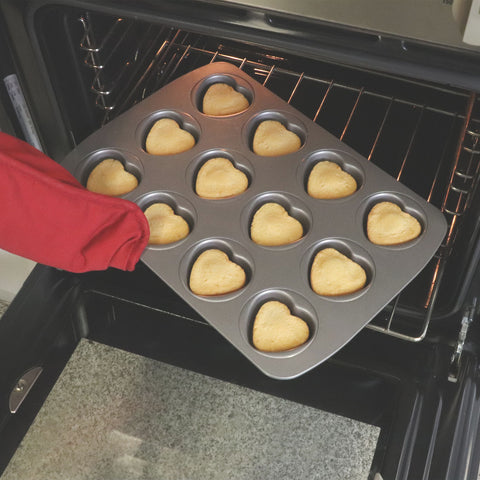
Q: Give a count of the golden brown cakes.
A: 12